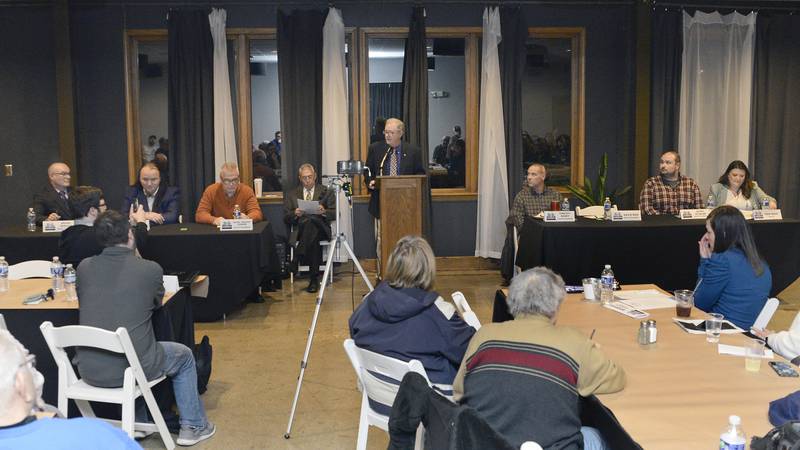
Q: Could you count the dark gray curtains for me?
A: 6